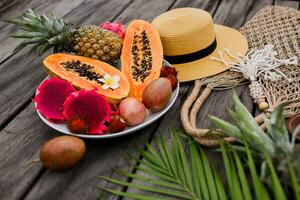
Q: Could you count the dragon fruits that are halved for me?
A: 2